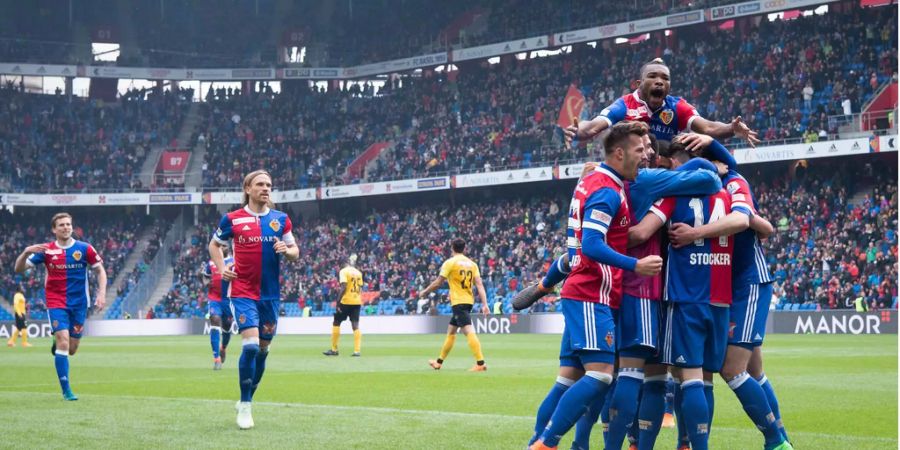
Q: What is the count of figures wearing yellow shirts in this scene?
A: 3